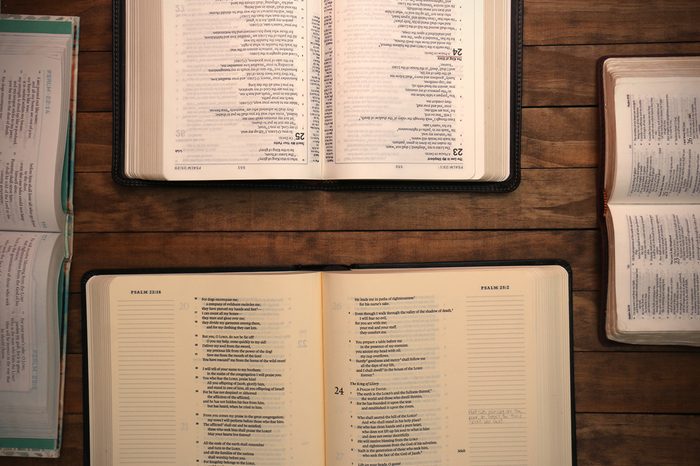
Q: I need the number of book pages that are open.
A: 8